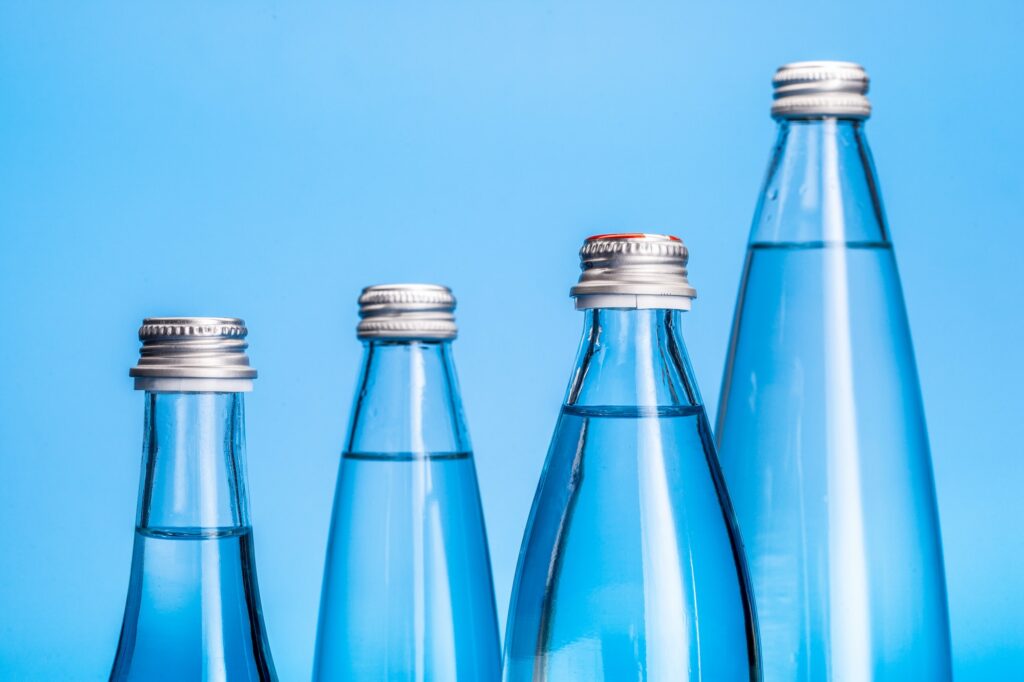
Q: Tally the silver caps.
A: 4